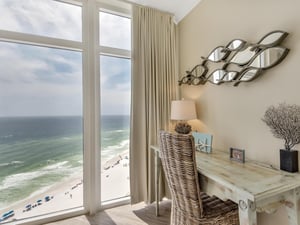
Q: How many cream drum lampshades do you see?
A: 1